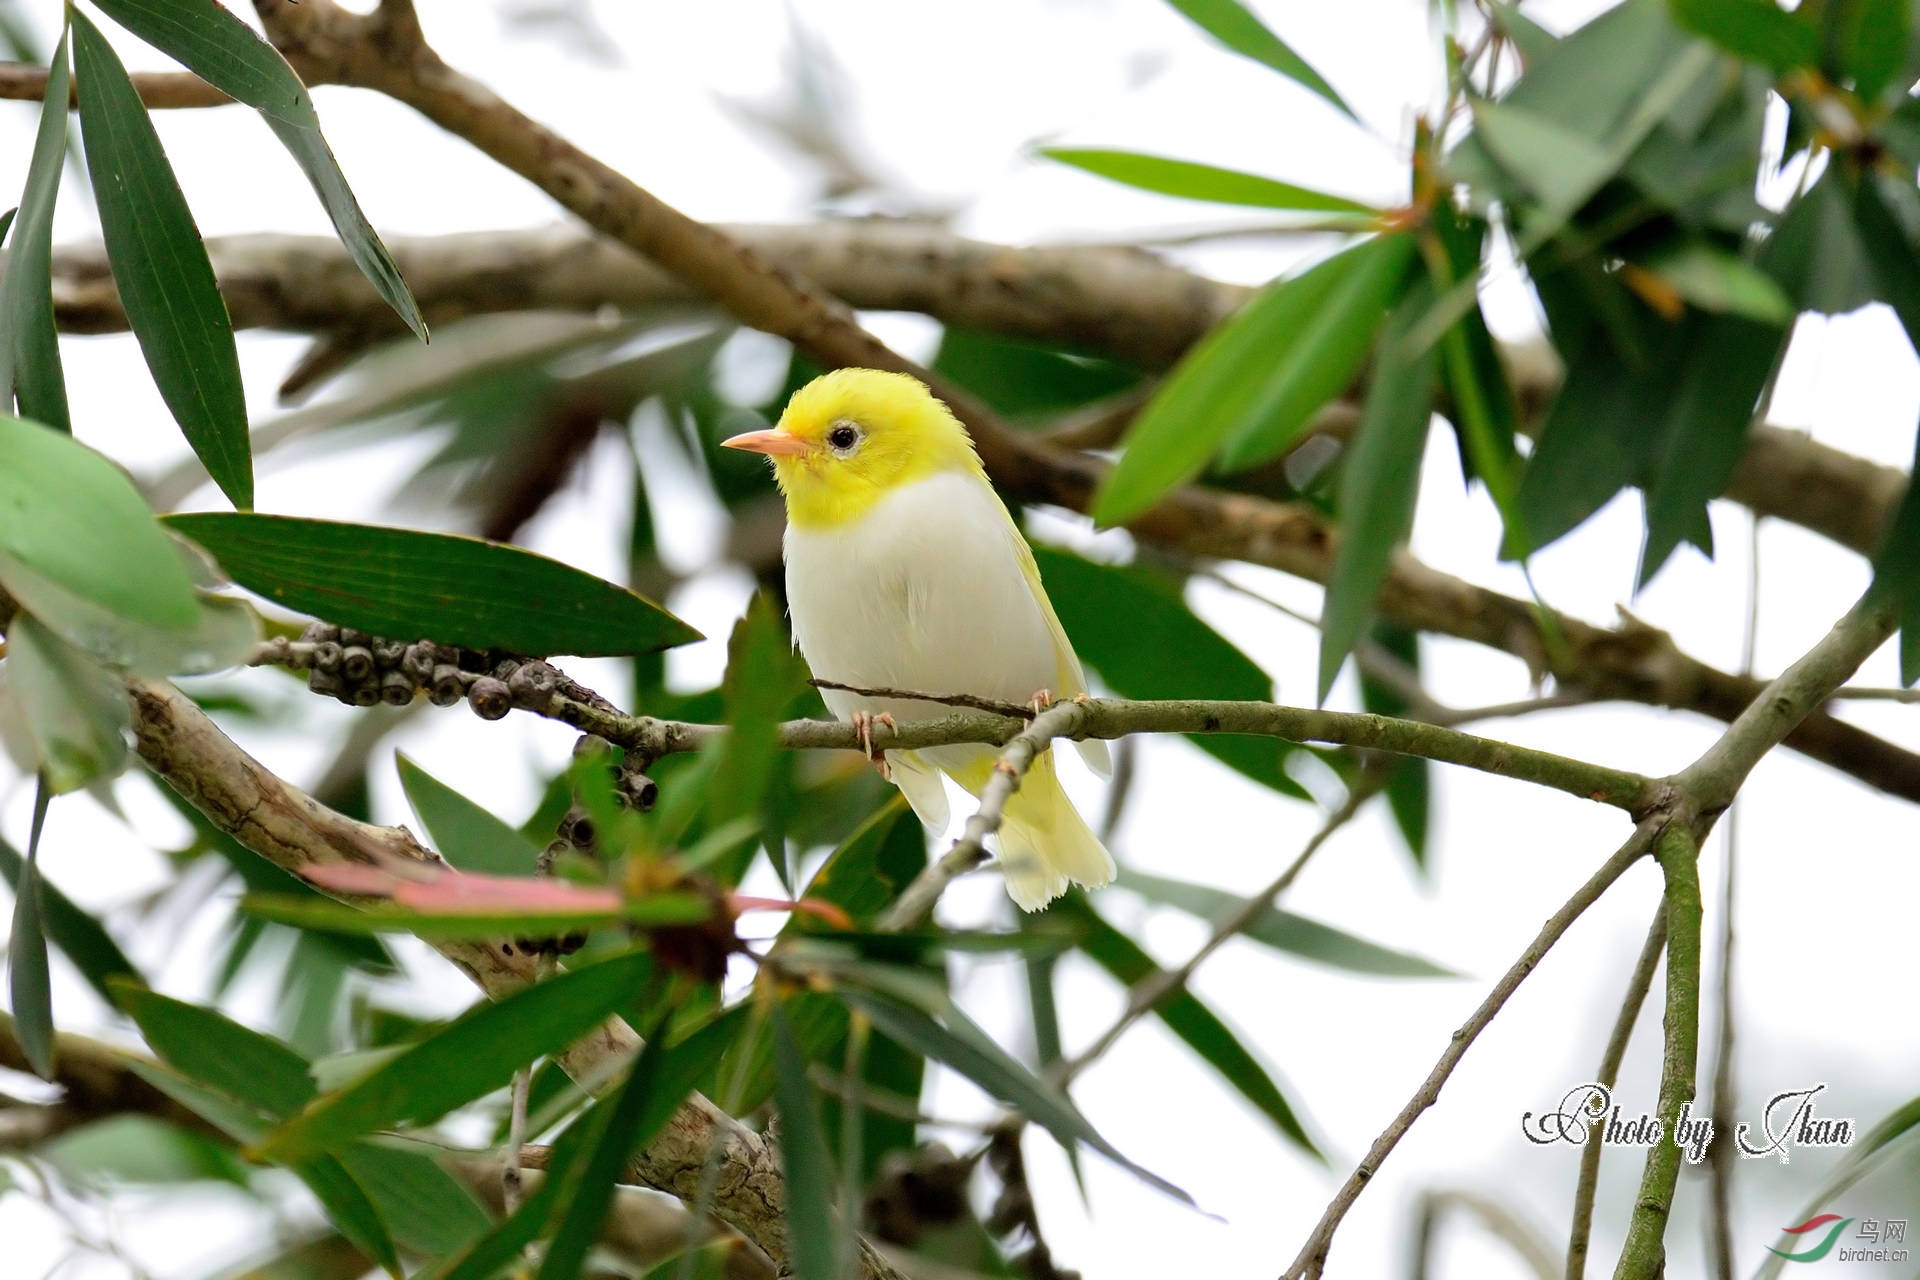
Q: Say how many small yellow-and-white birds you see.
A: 1